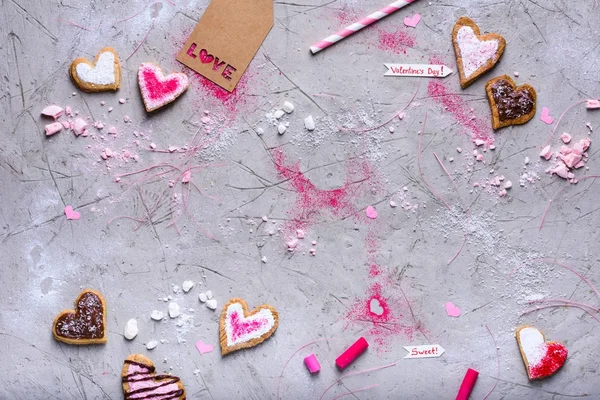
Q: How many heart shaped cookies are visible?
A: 8